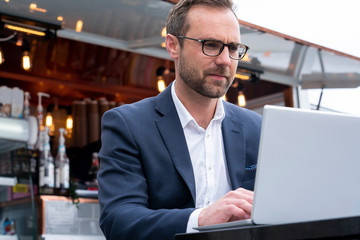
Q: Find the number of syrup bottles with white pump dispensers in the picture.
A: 4